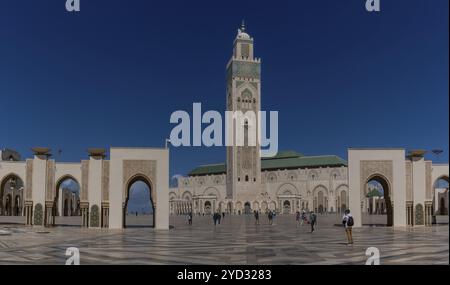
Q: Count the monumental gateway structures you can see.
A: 2